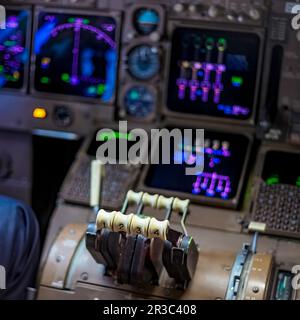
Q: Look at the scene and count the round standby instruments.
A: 3